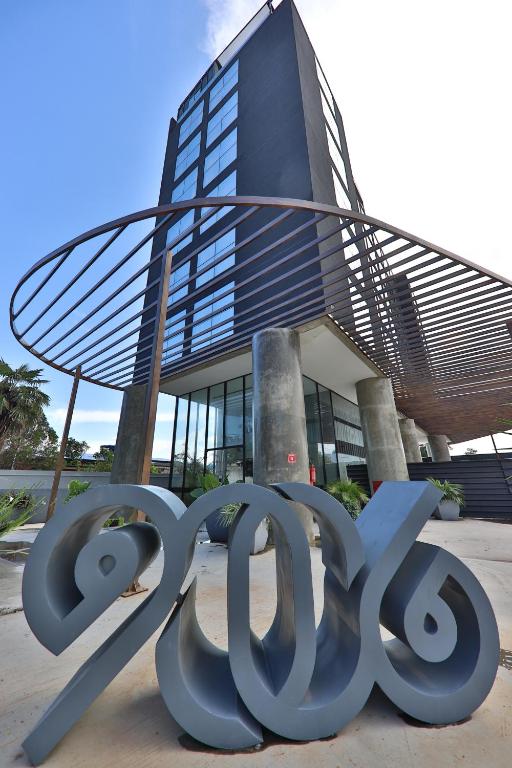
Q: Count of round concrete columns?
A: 5